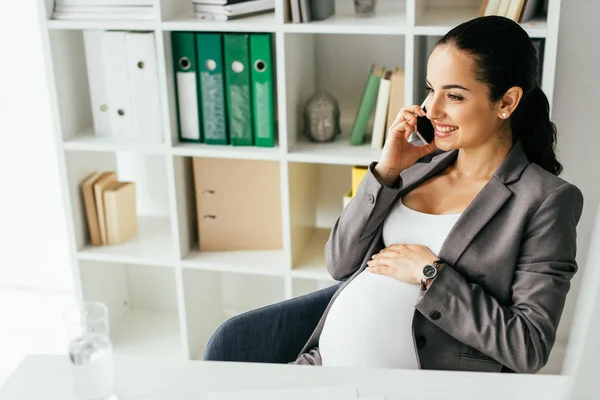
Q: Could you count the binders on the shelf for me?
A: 8